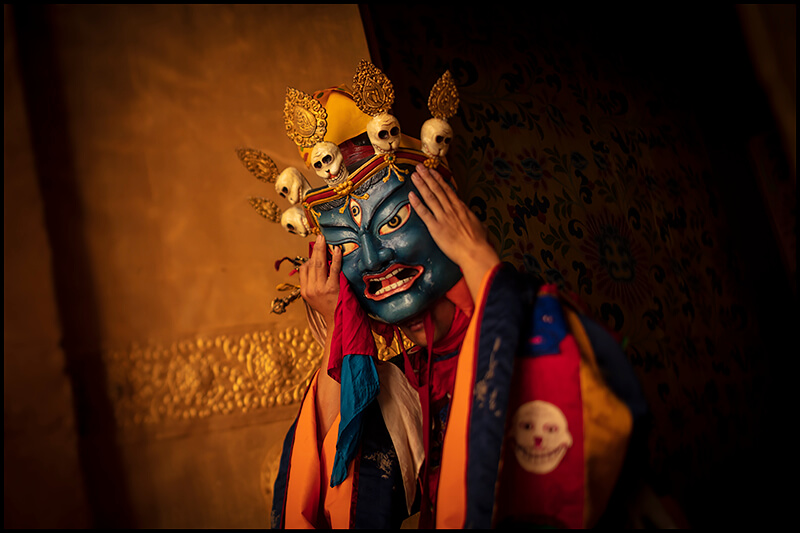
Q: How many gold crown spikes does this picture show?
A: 5